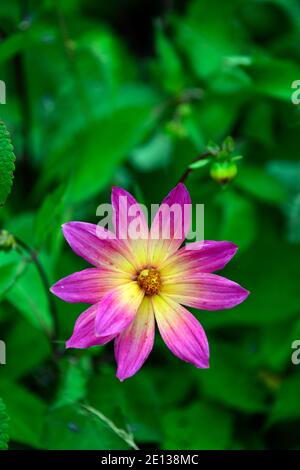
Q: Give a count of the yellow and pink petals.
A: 10